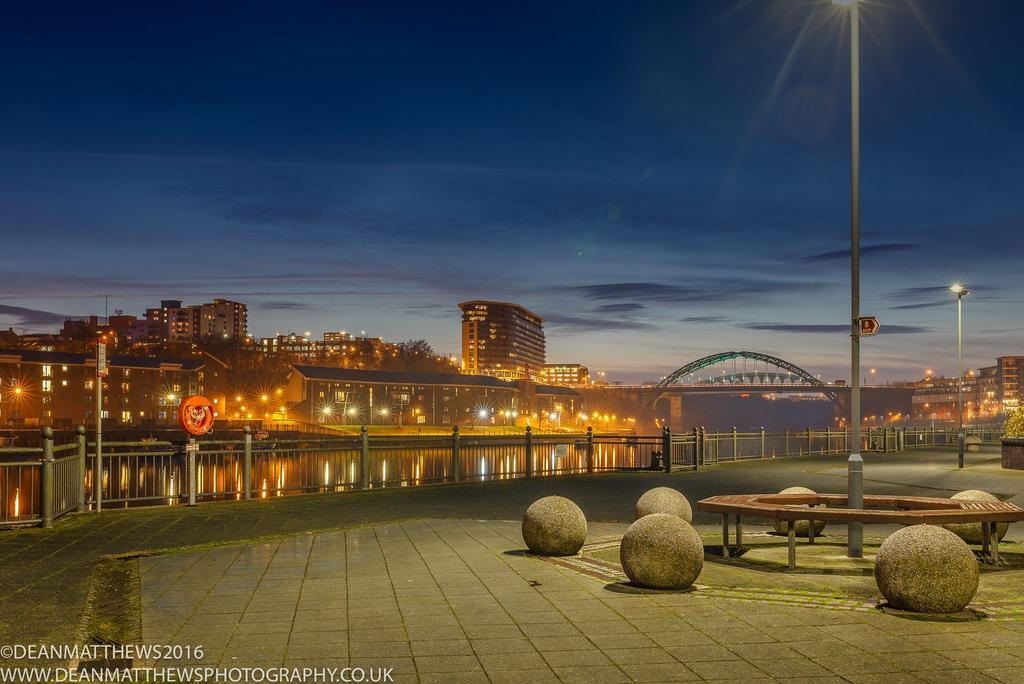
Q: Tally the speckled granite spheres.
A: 6